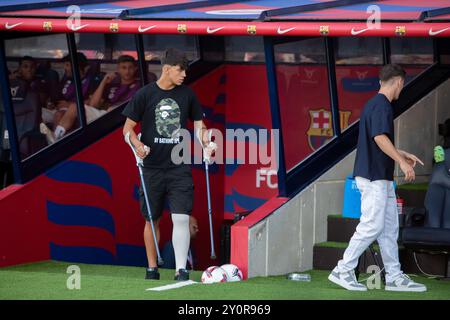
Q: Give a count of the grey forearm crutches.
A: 2